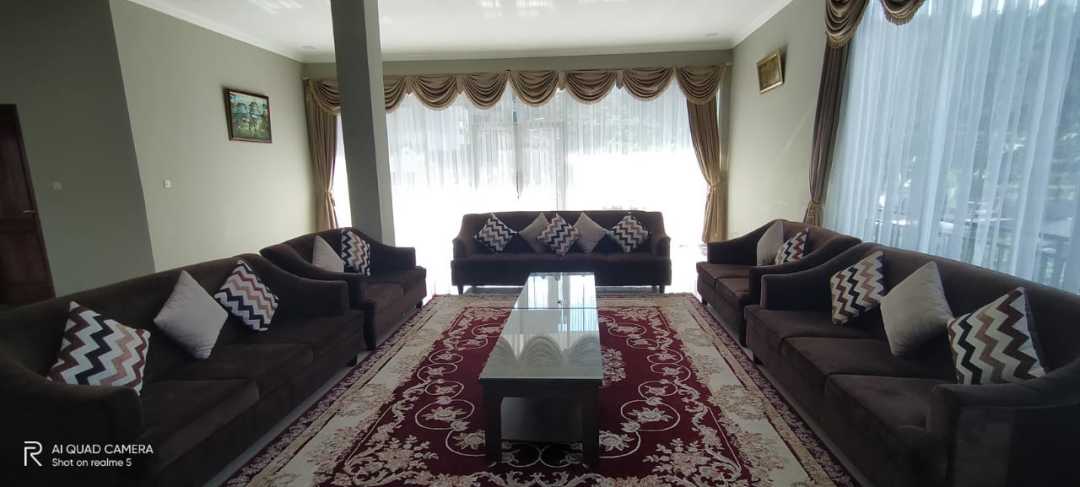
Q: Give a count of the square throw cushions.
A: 15